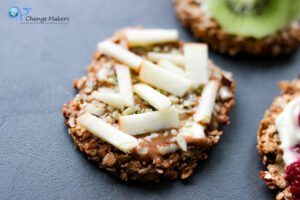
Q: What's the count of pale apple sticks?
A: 12